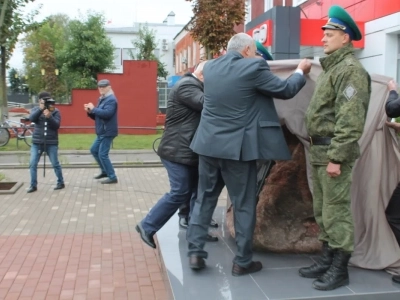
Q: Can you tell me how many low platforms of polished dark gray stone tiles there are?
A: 1